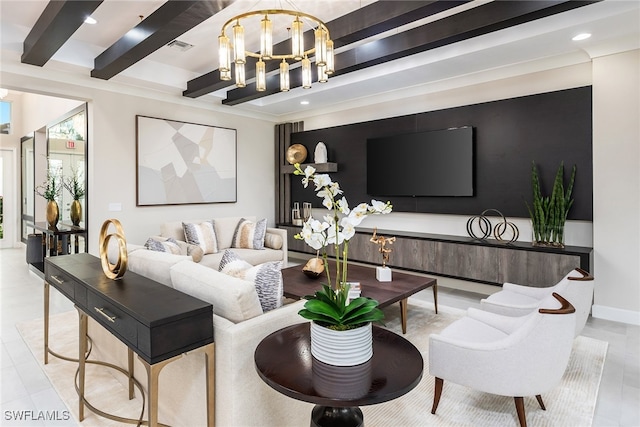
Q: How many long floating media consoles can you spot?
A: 1